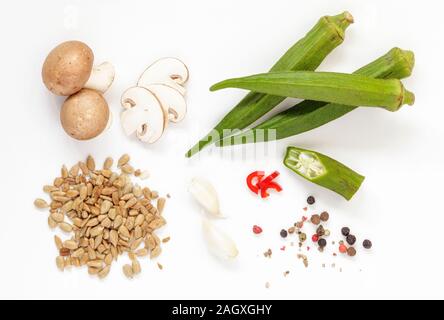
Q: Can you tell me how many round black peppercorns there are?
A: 6